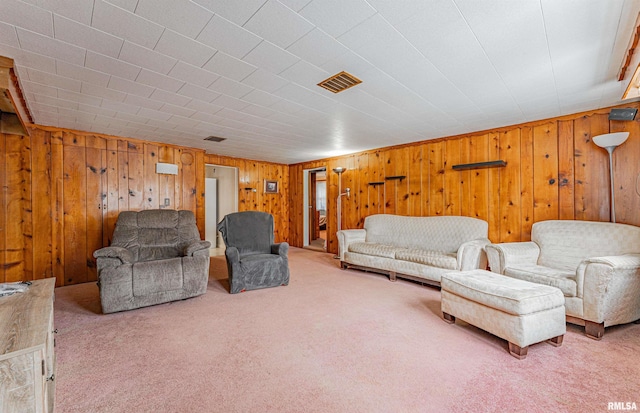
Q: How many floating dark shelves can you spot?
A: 3